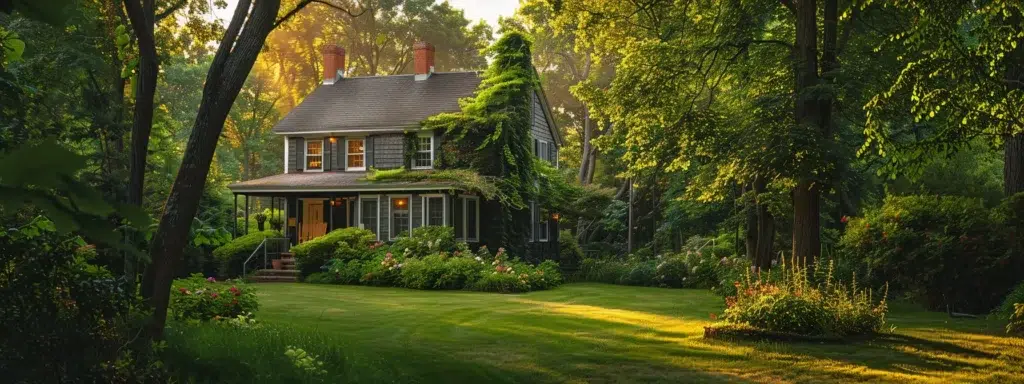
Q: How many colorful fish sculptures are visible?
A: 0